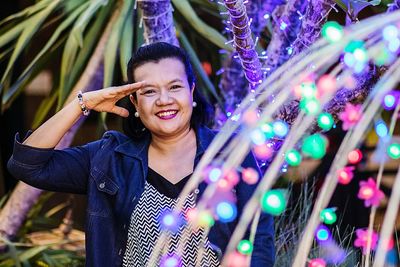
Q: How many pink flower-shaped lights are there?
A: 3